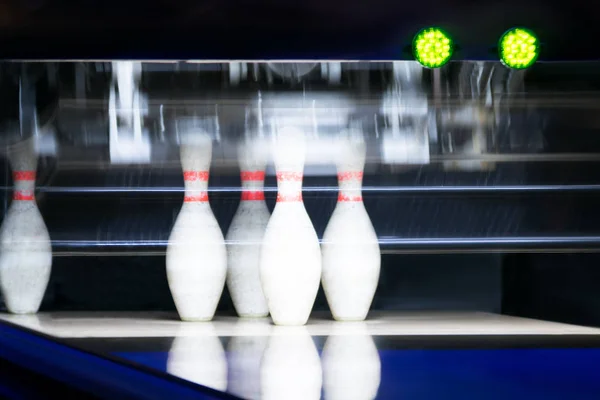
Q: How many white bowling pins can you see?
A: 5